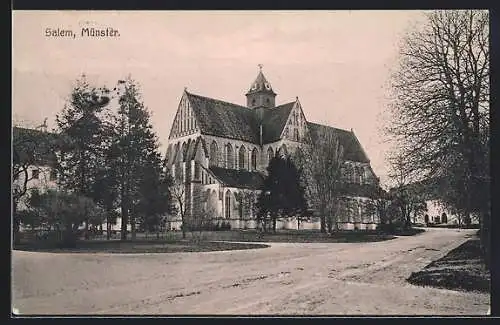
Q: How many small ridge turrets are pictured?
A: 1